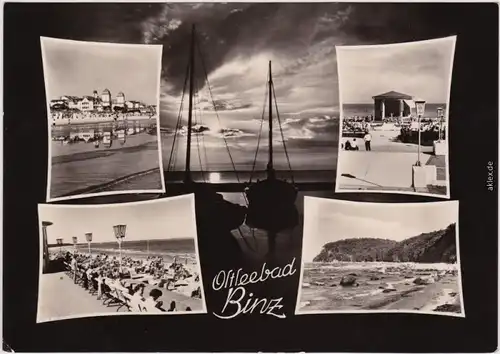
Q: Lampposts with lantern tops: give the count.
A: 6